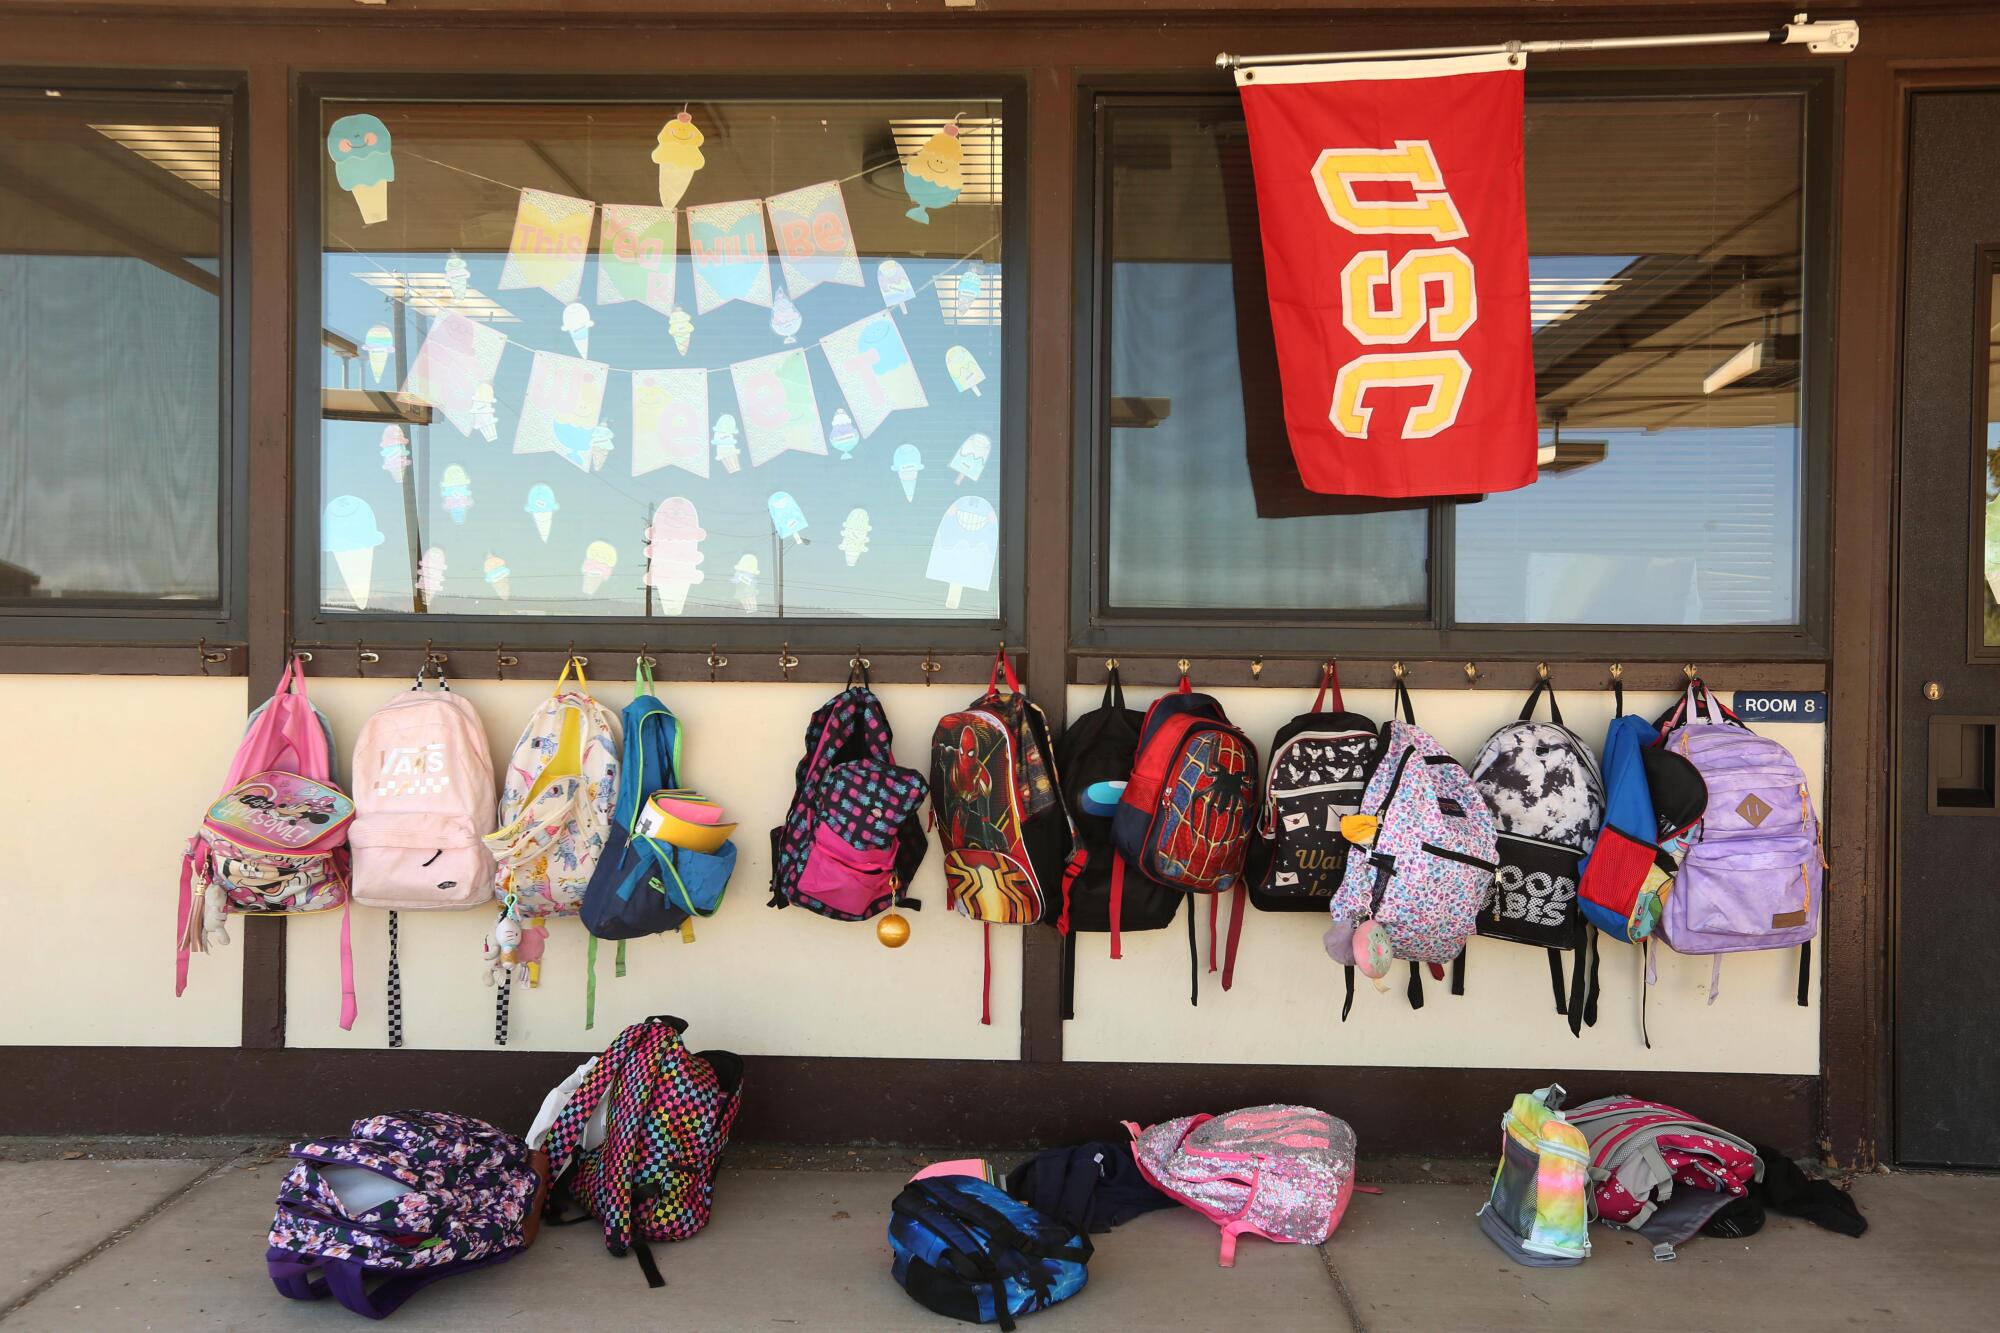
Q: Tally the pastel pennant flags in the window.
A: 9